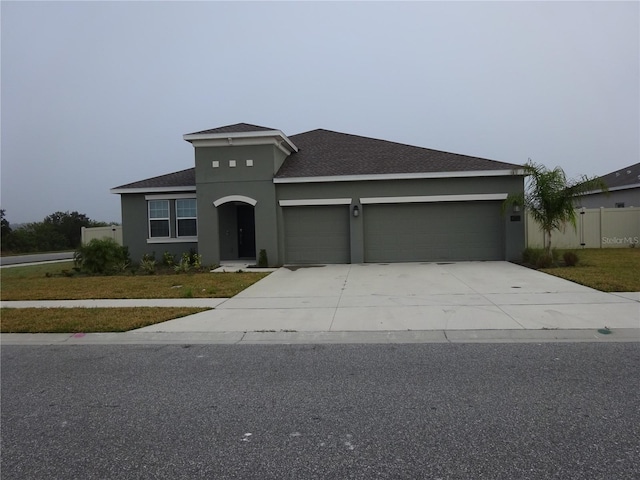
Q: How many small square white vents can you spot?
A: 3